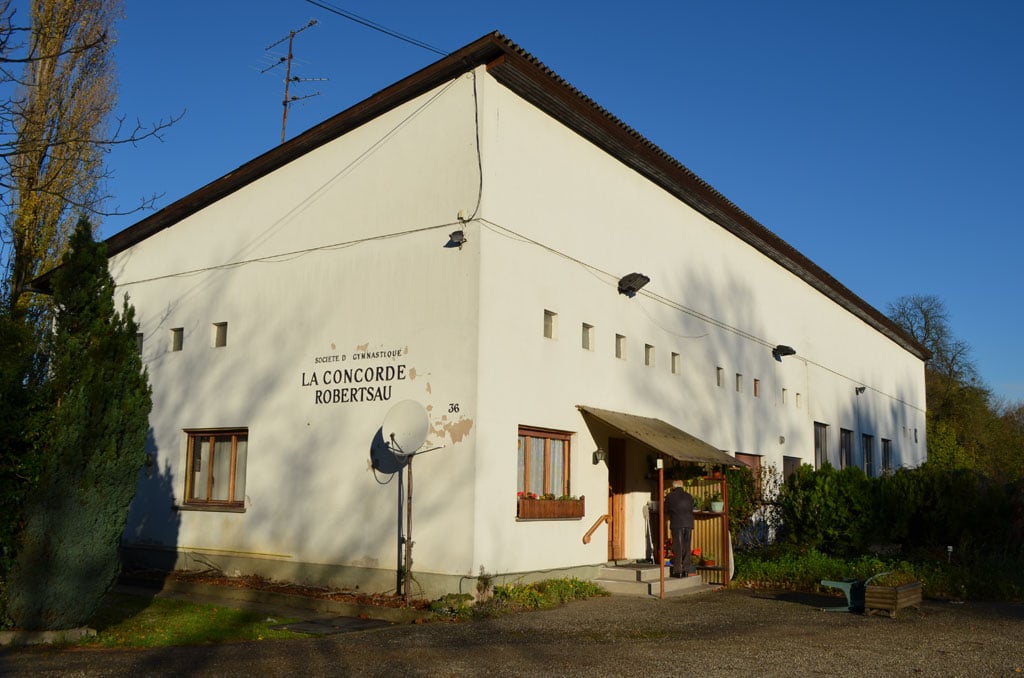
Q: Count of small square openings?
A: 13